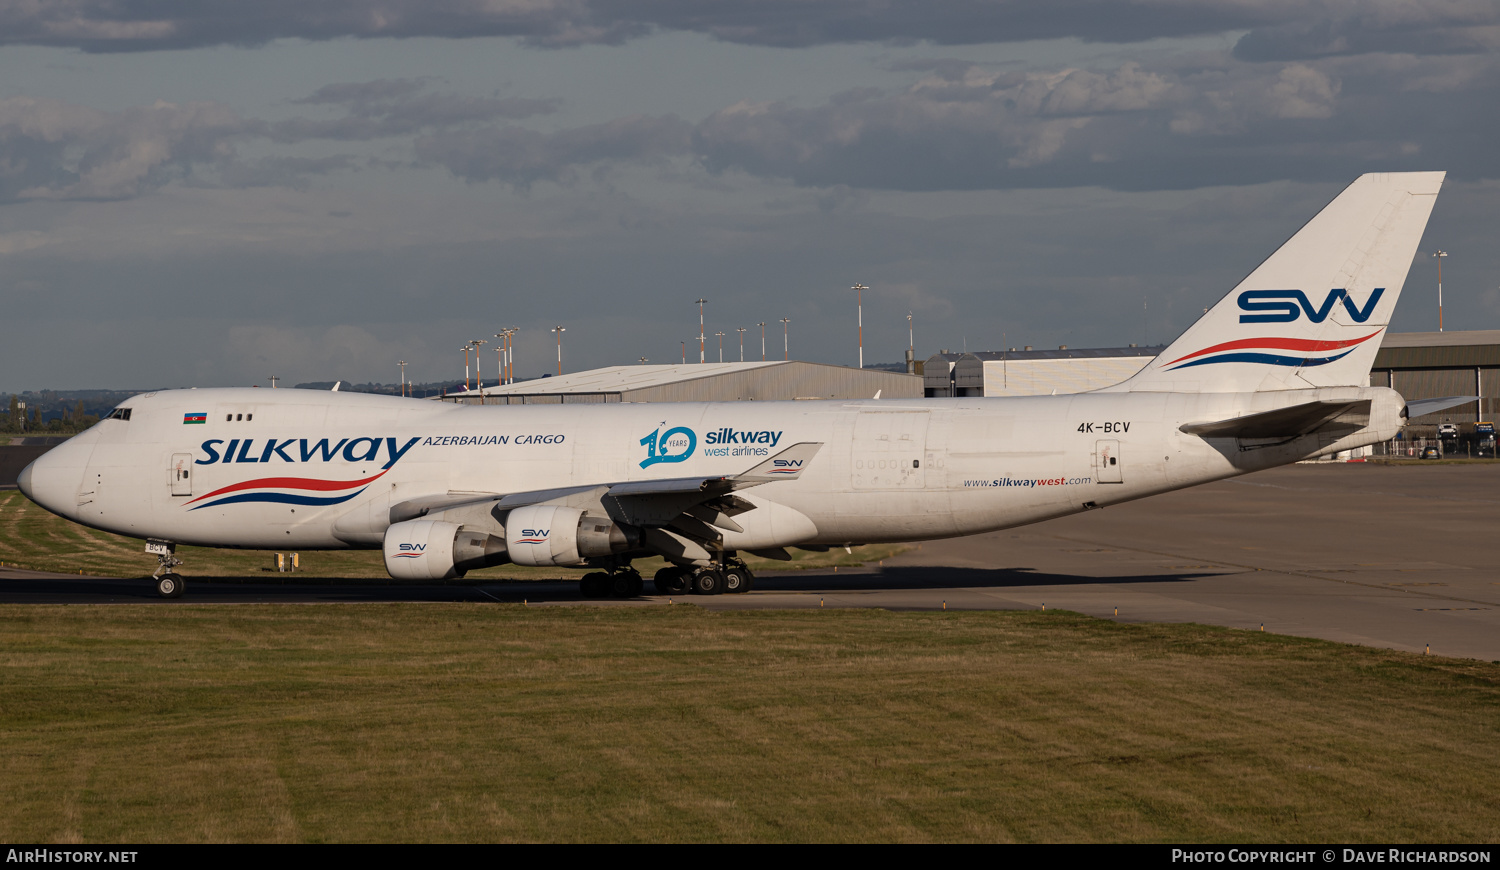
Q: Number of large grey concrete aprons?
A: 1